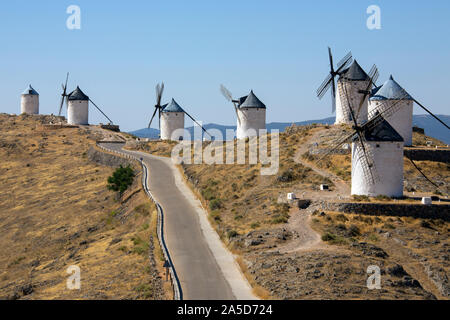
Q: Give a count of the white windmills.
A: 7